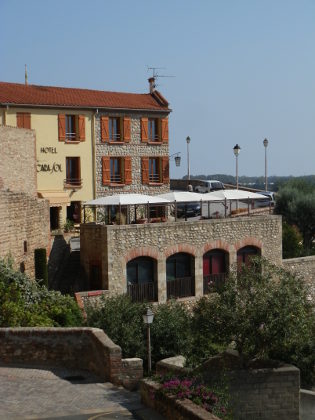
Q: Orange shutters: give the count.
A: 12